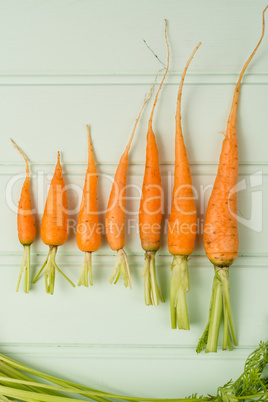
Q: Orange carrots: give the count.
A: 7